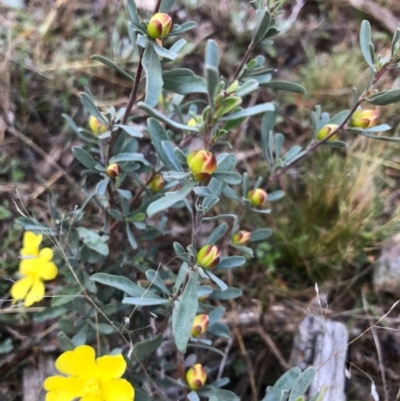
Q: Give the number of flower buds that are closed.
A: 12